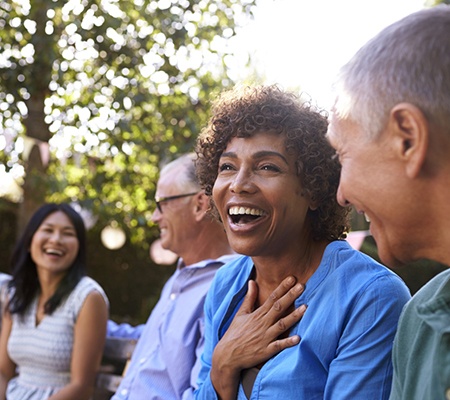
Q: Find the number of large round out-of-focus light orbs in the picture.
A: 2